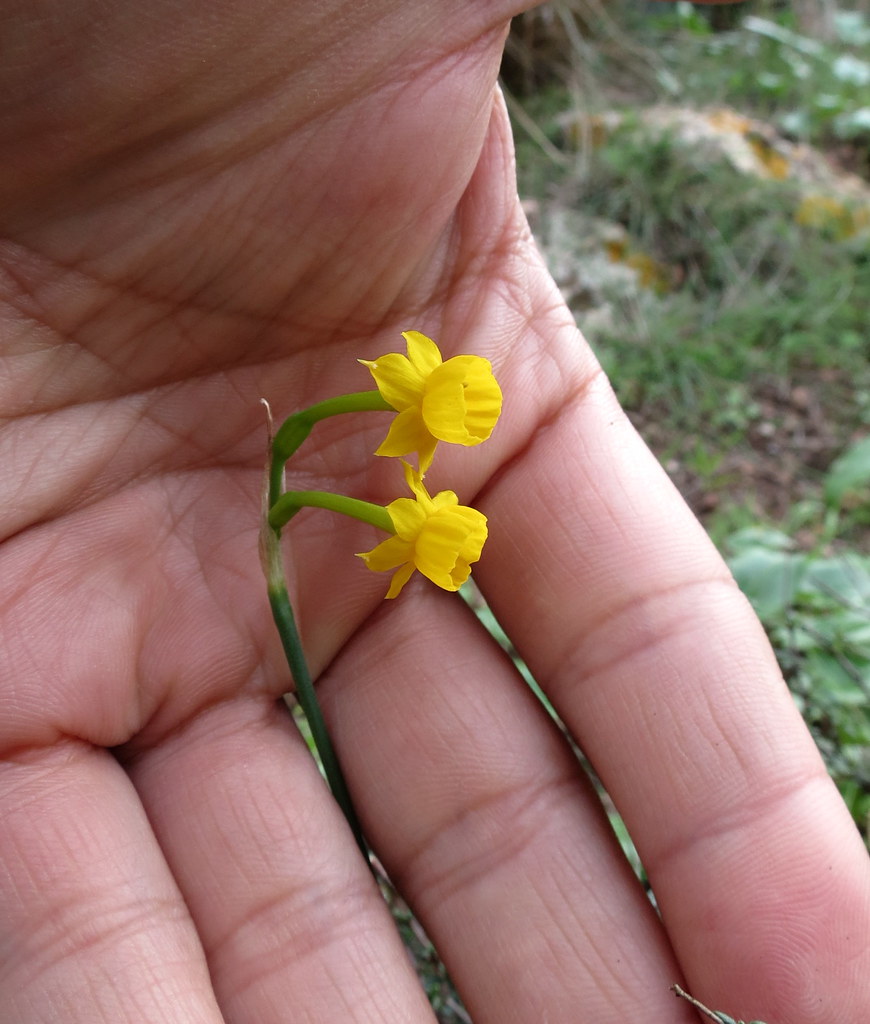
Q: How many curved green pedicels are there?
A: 2